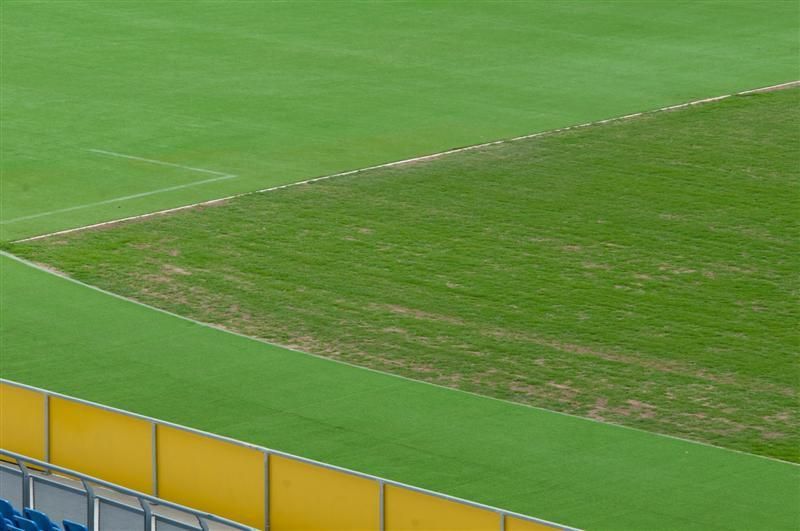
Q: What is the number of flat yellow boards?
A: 6